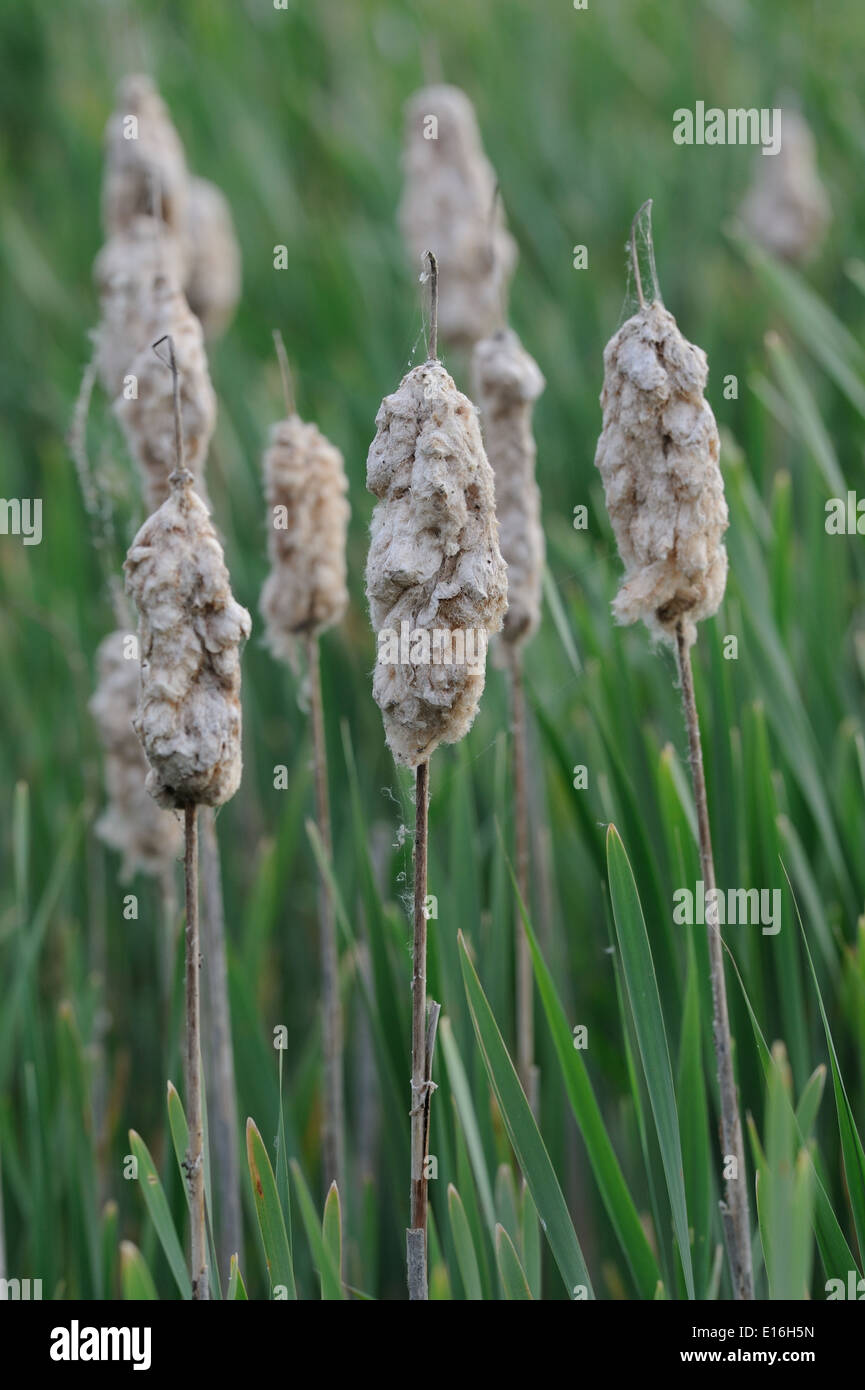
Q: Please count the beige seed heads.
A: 11